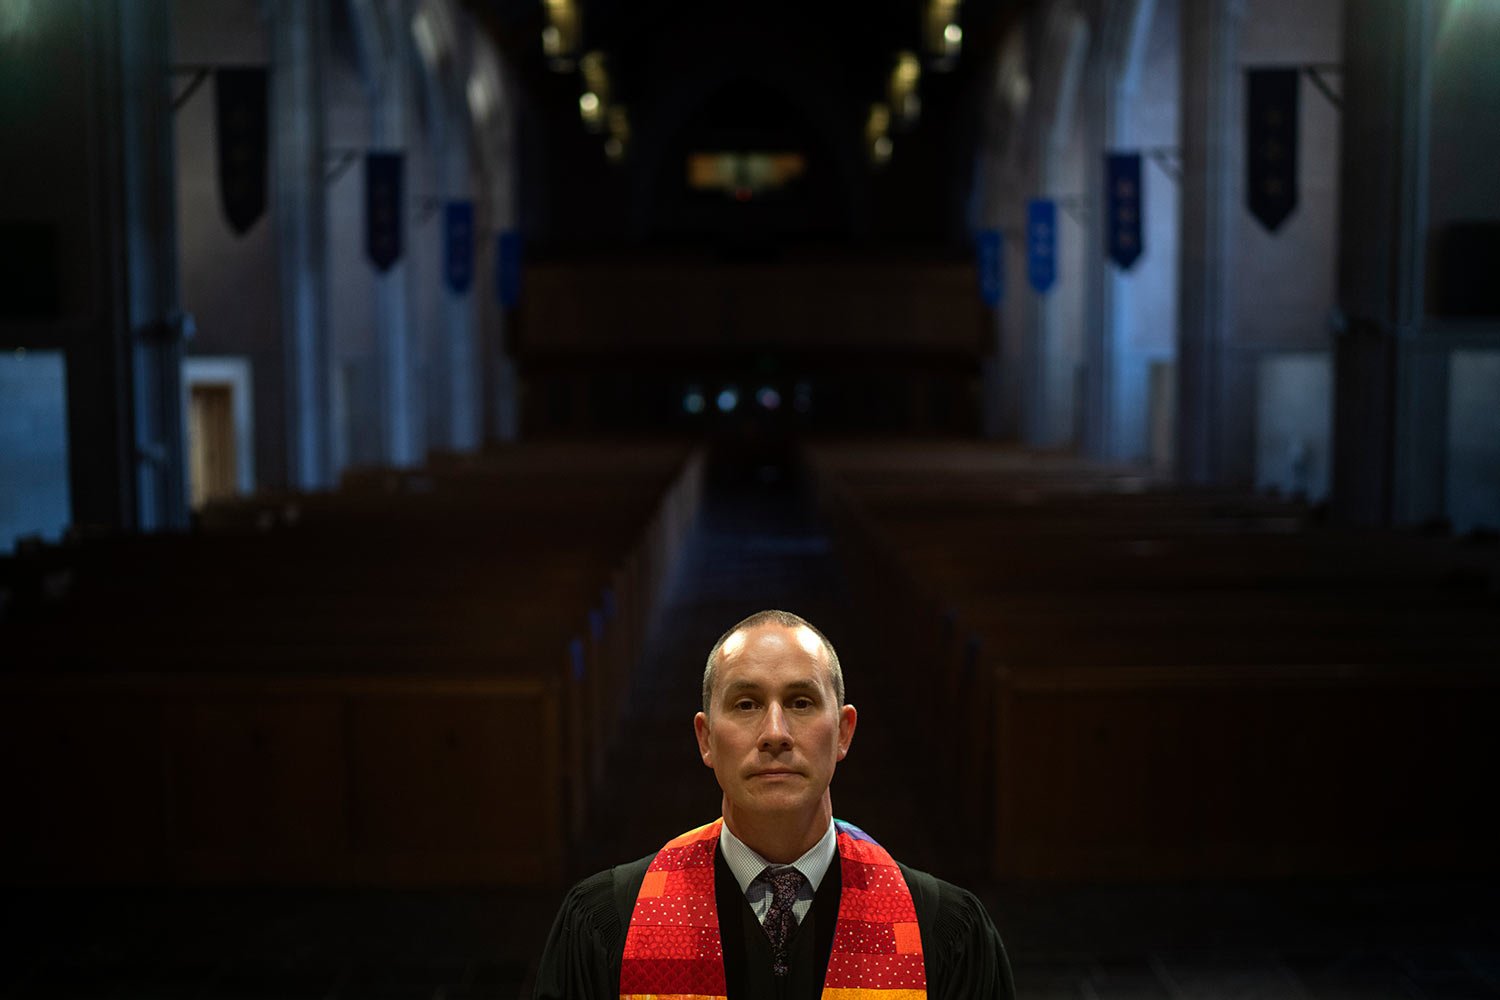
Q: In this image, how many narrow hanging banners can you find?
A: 8